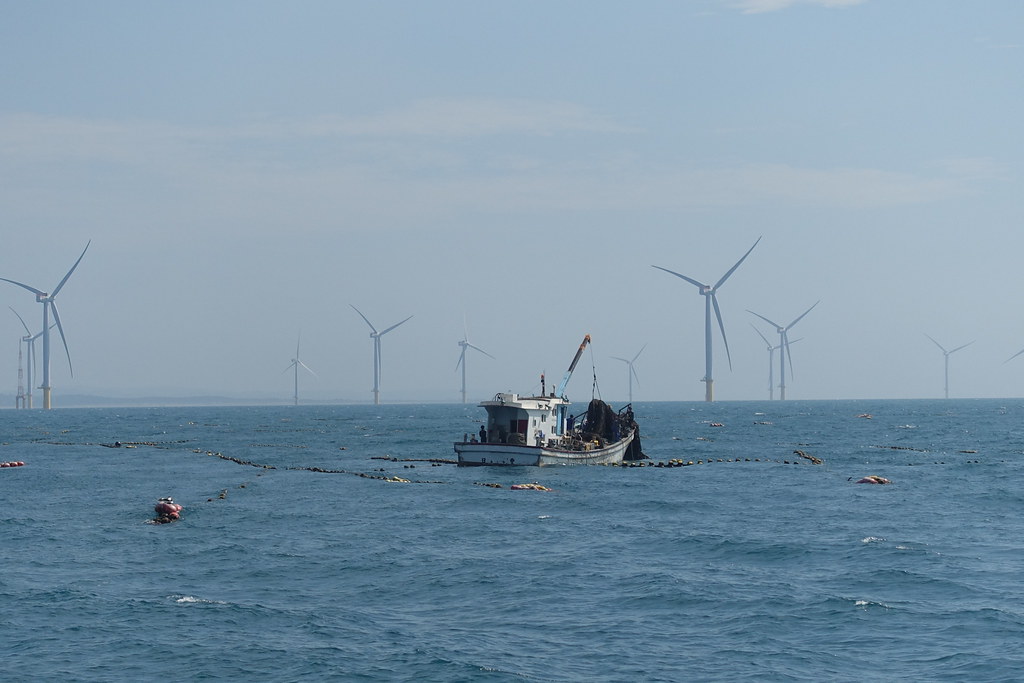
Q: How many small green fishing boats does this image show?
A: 0